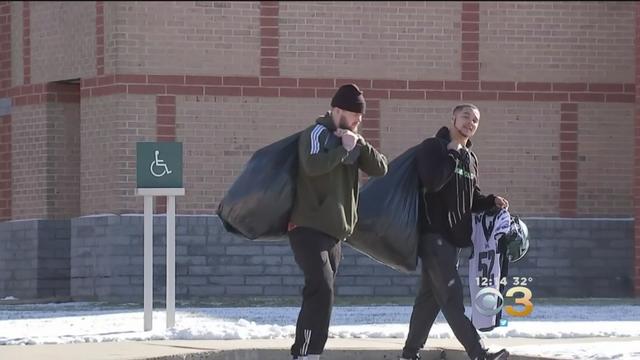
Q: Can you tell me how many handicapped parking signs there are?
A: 1